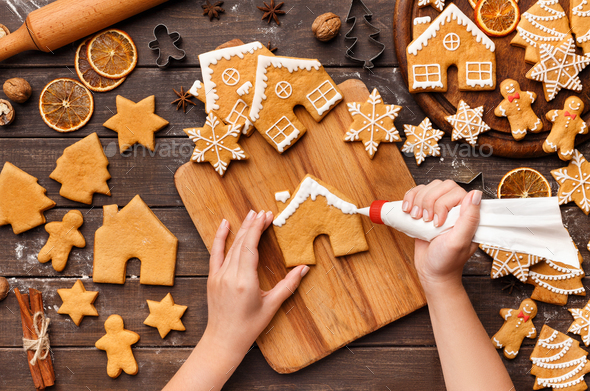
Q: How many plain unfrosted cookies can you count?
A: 8